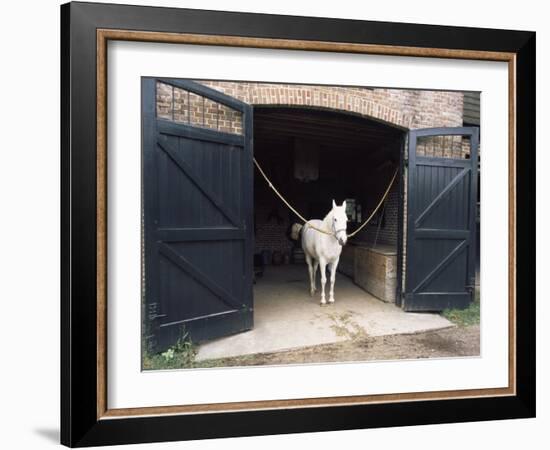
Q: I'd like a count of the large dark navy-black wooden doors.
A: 2